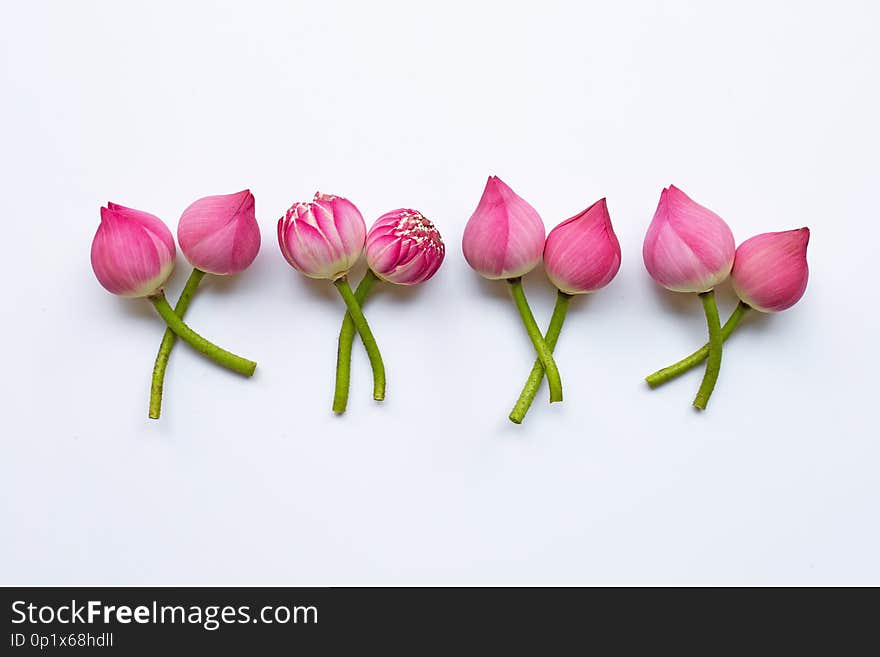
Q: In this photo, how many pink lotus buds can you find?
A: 8